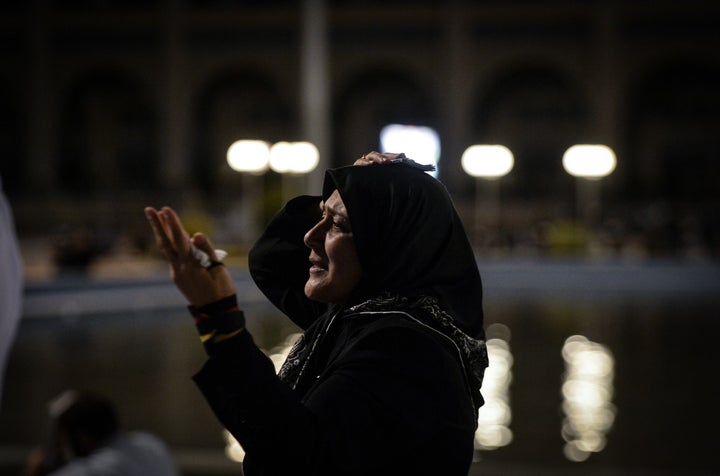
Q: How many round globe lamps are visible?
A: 4